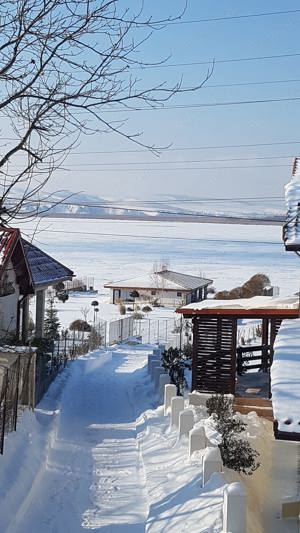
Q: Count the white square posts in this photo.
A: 12